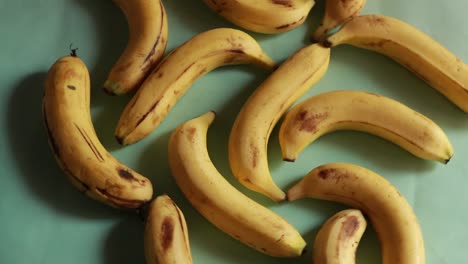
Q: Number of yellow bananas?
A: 12